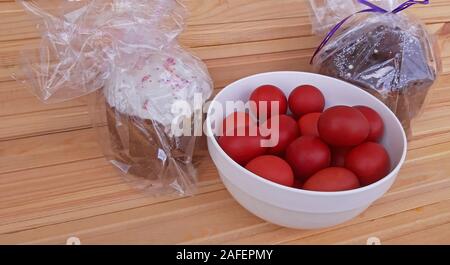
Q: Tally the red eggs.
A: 13